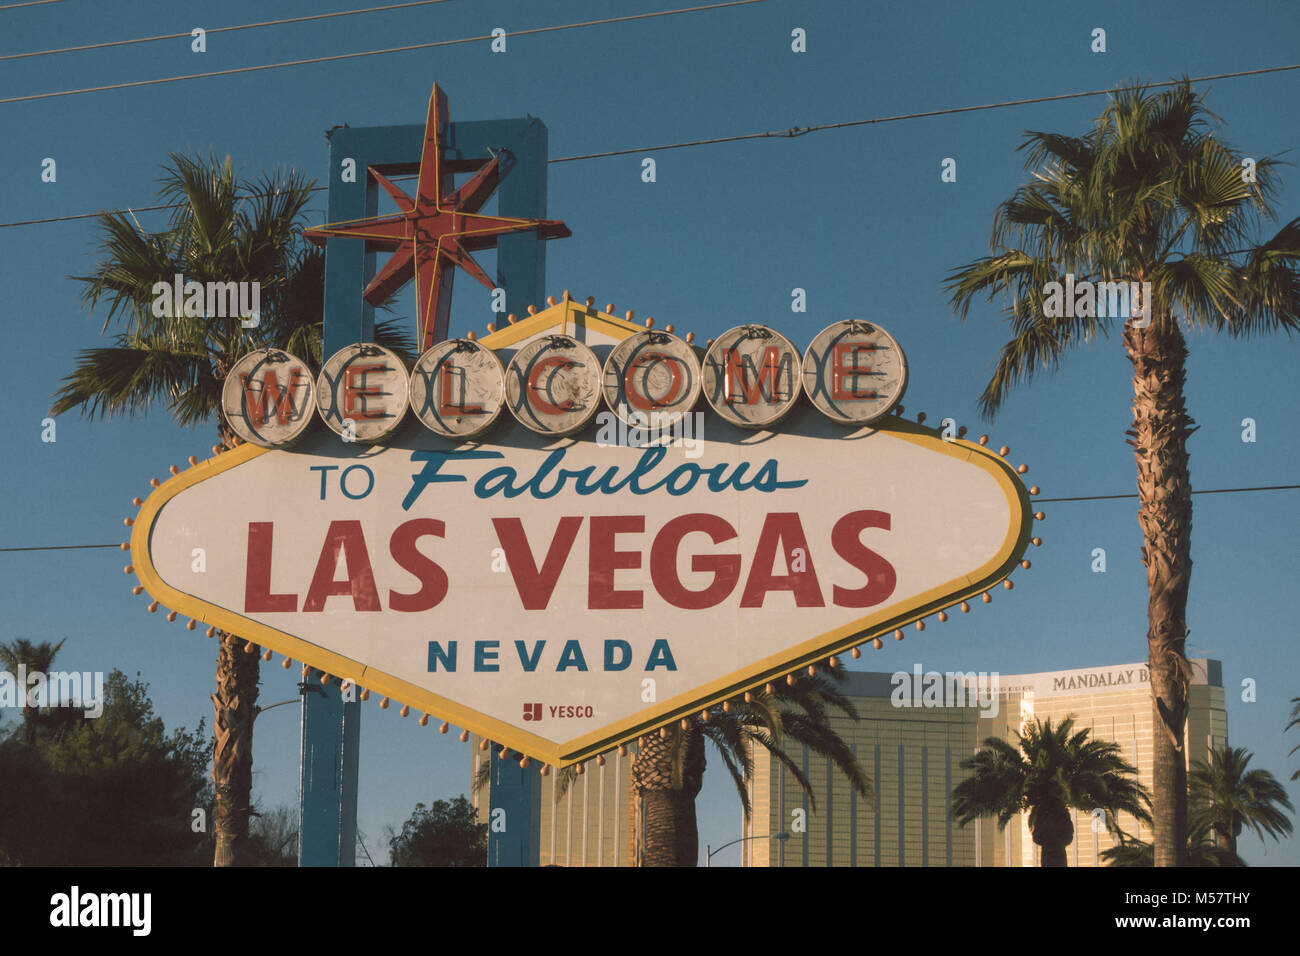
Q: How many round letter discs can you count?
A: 7